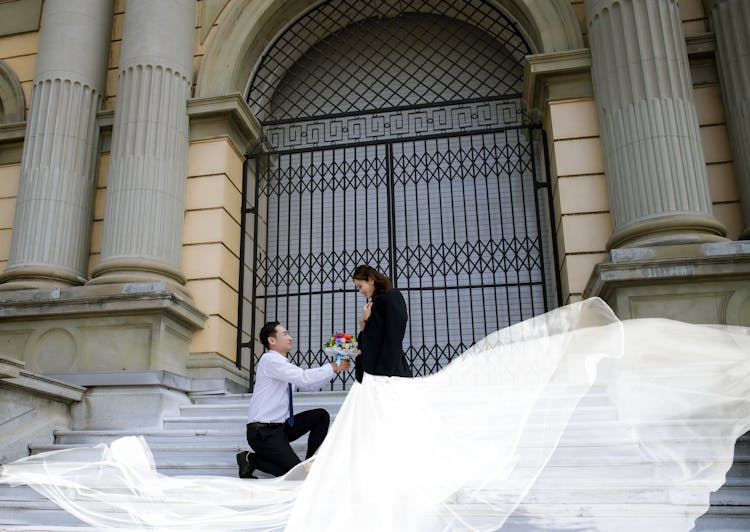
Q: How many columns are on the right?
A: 2